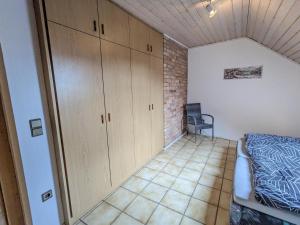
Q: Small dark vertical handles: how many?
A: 8